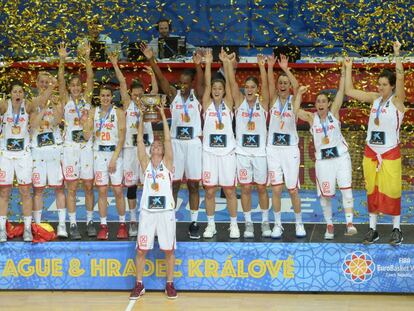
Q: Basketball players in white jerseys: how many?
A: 12